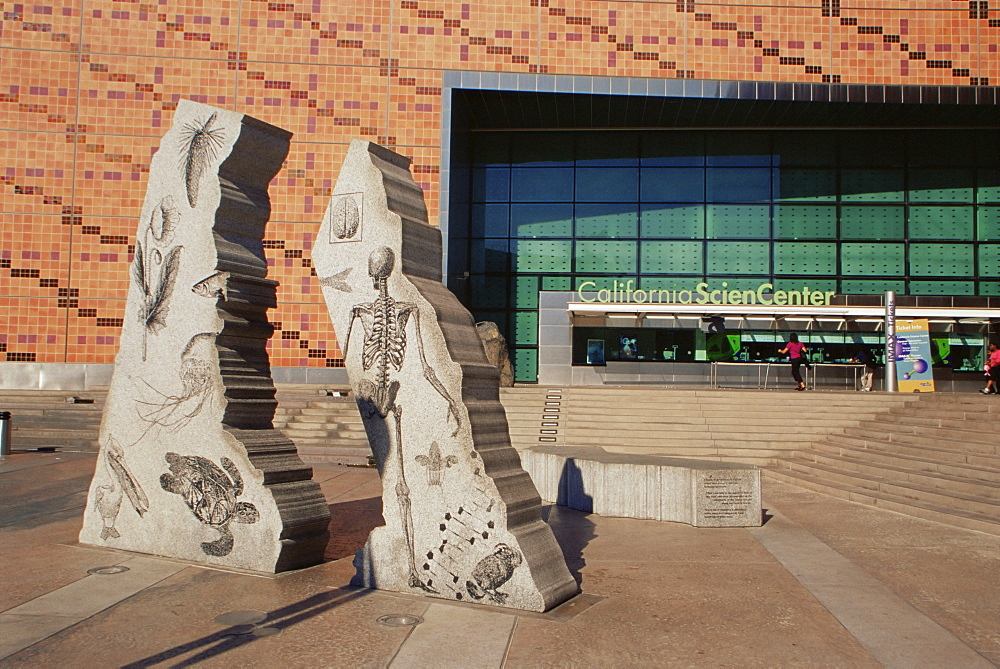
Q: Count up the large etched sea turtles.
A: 1